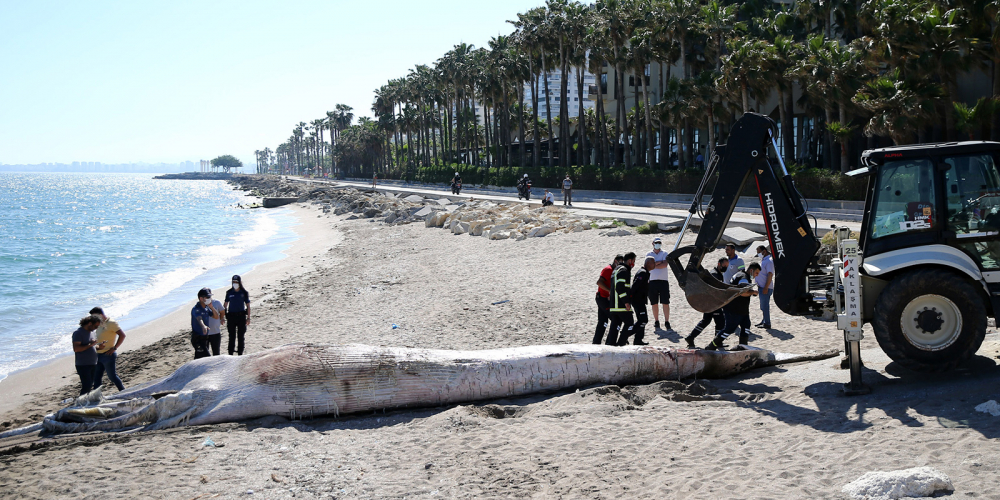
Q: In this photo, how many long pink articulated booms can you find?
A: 0